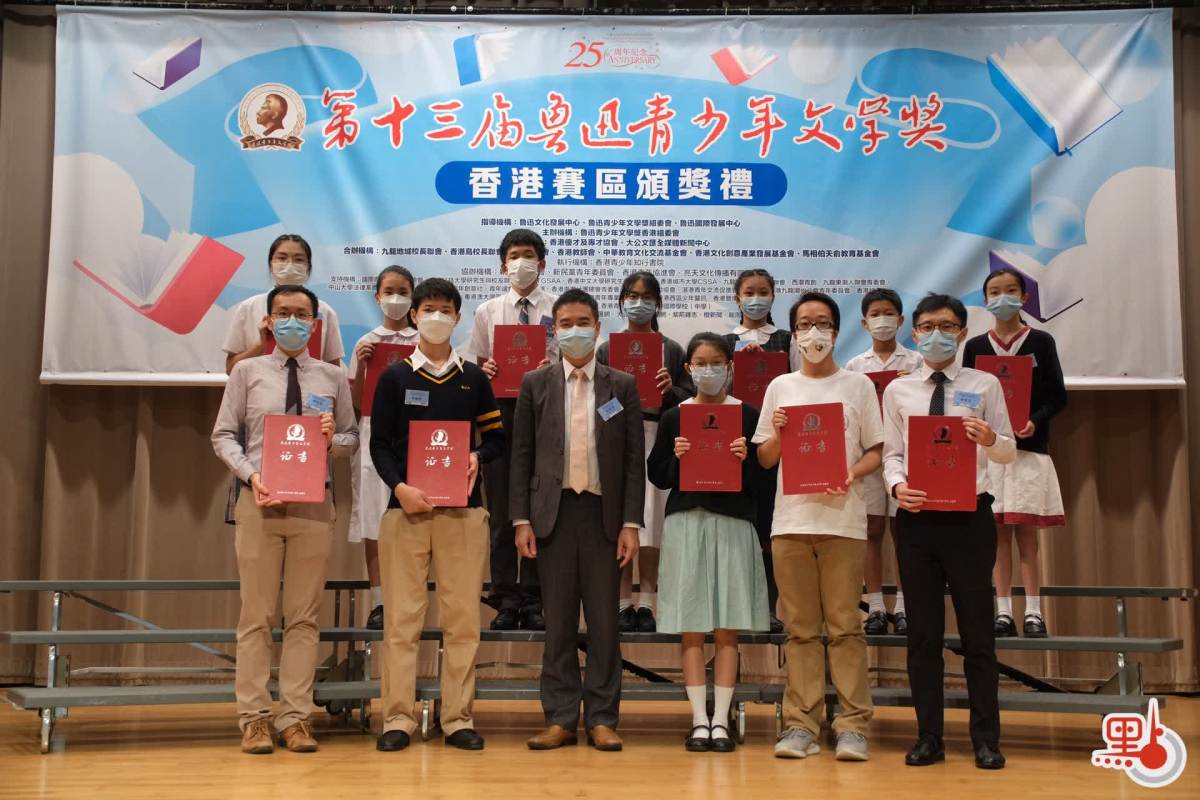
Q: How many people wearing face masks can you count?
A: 13